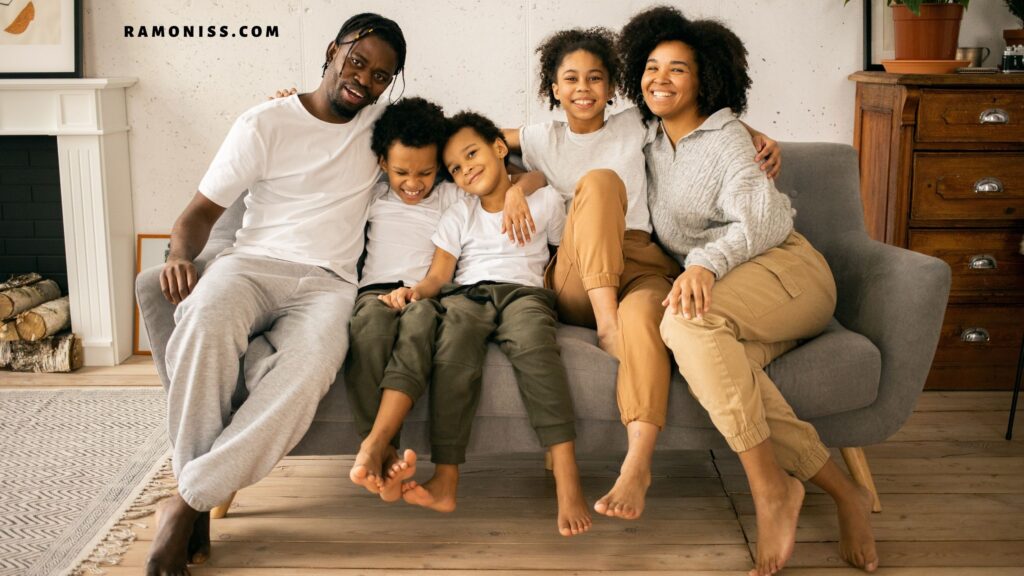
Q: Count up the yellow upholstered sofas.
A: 0